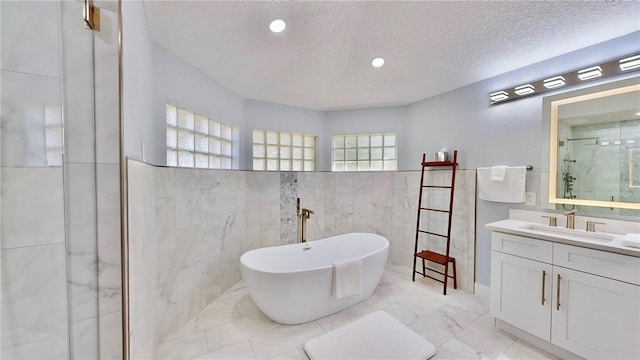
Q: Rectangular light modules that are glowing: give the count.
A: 5